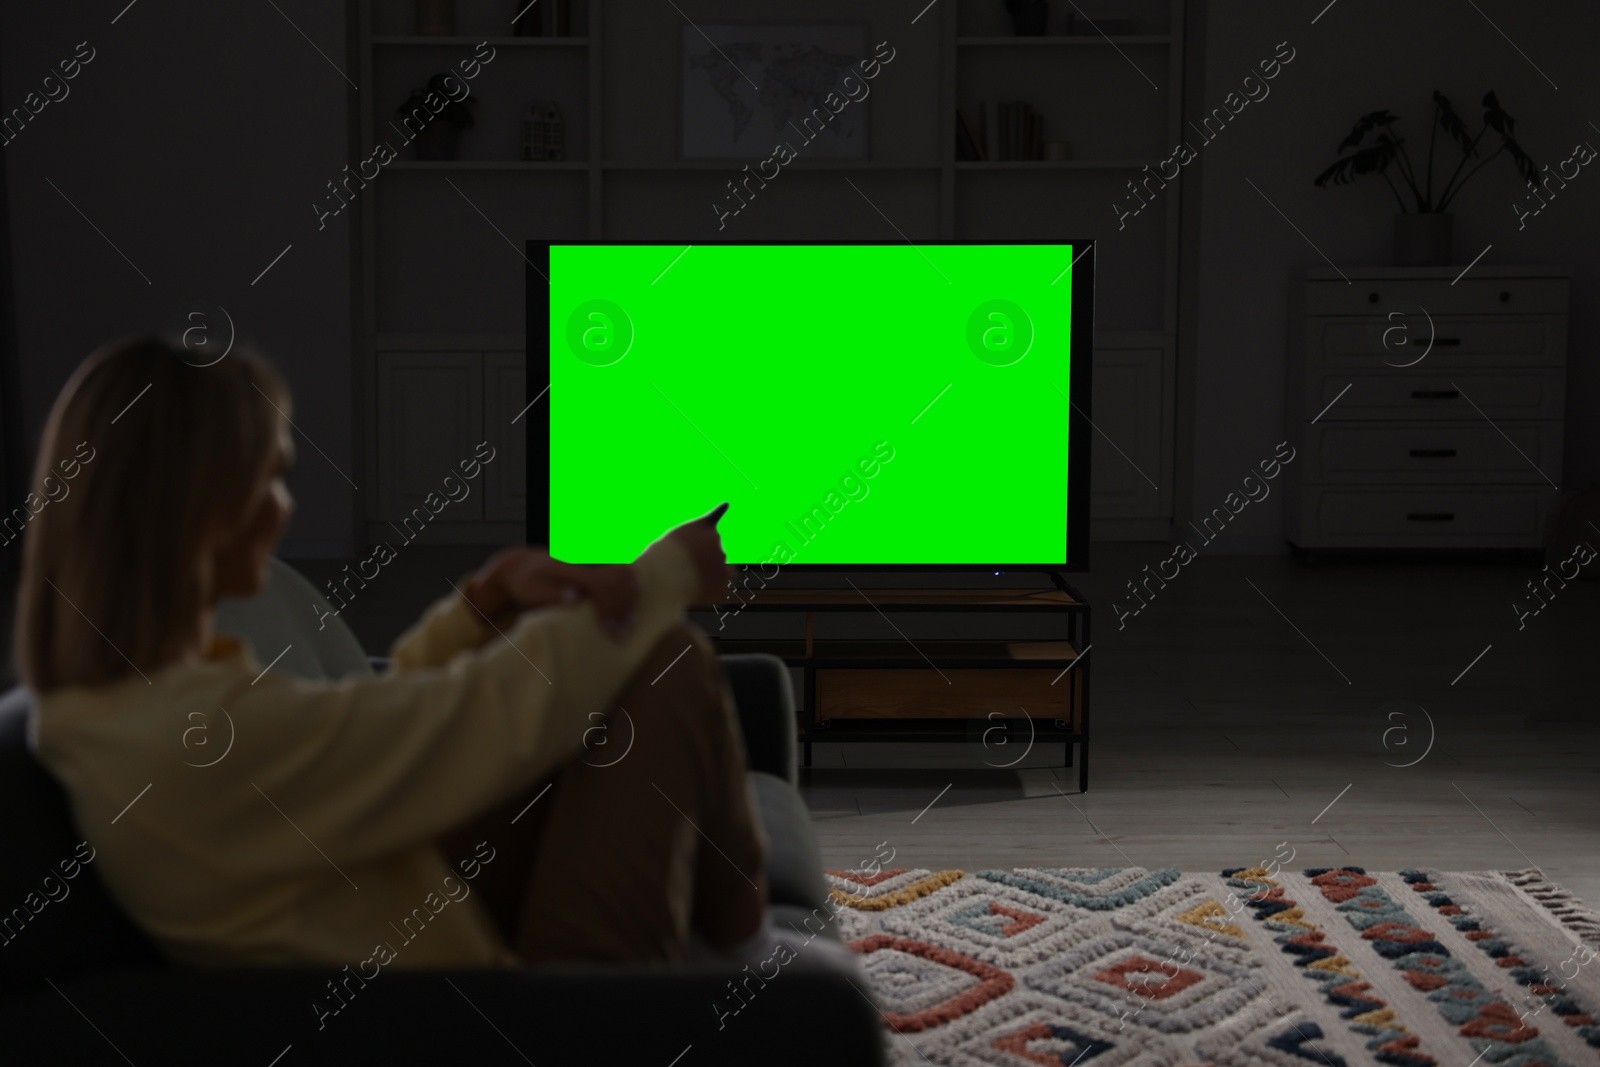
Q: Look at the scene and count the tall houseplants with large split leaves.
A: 1